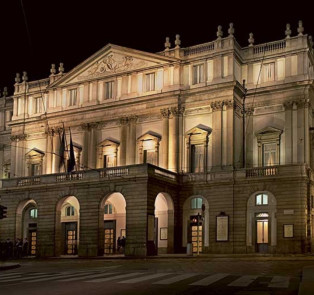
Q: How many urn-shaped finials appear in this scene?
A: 12